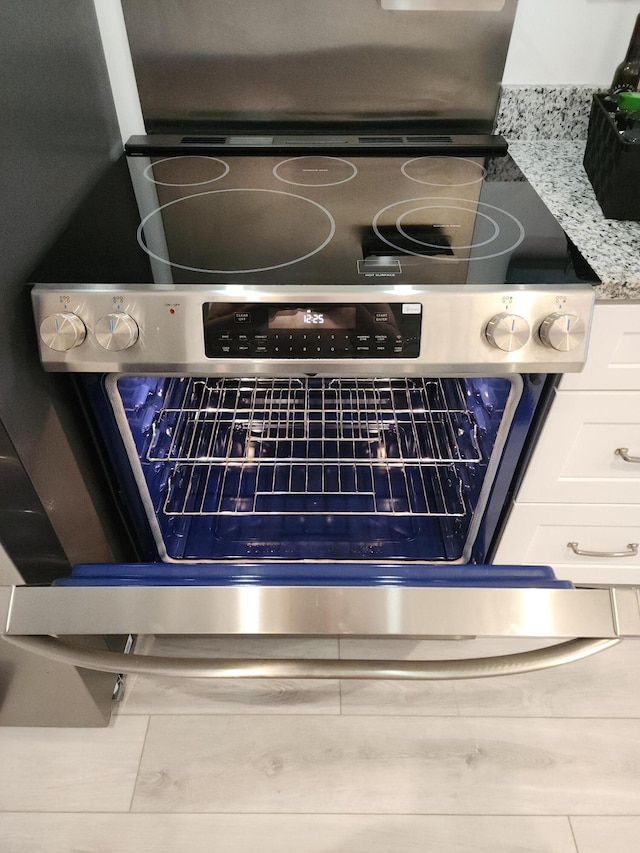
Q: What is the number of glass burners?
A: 5